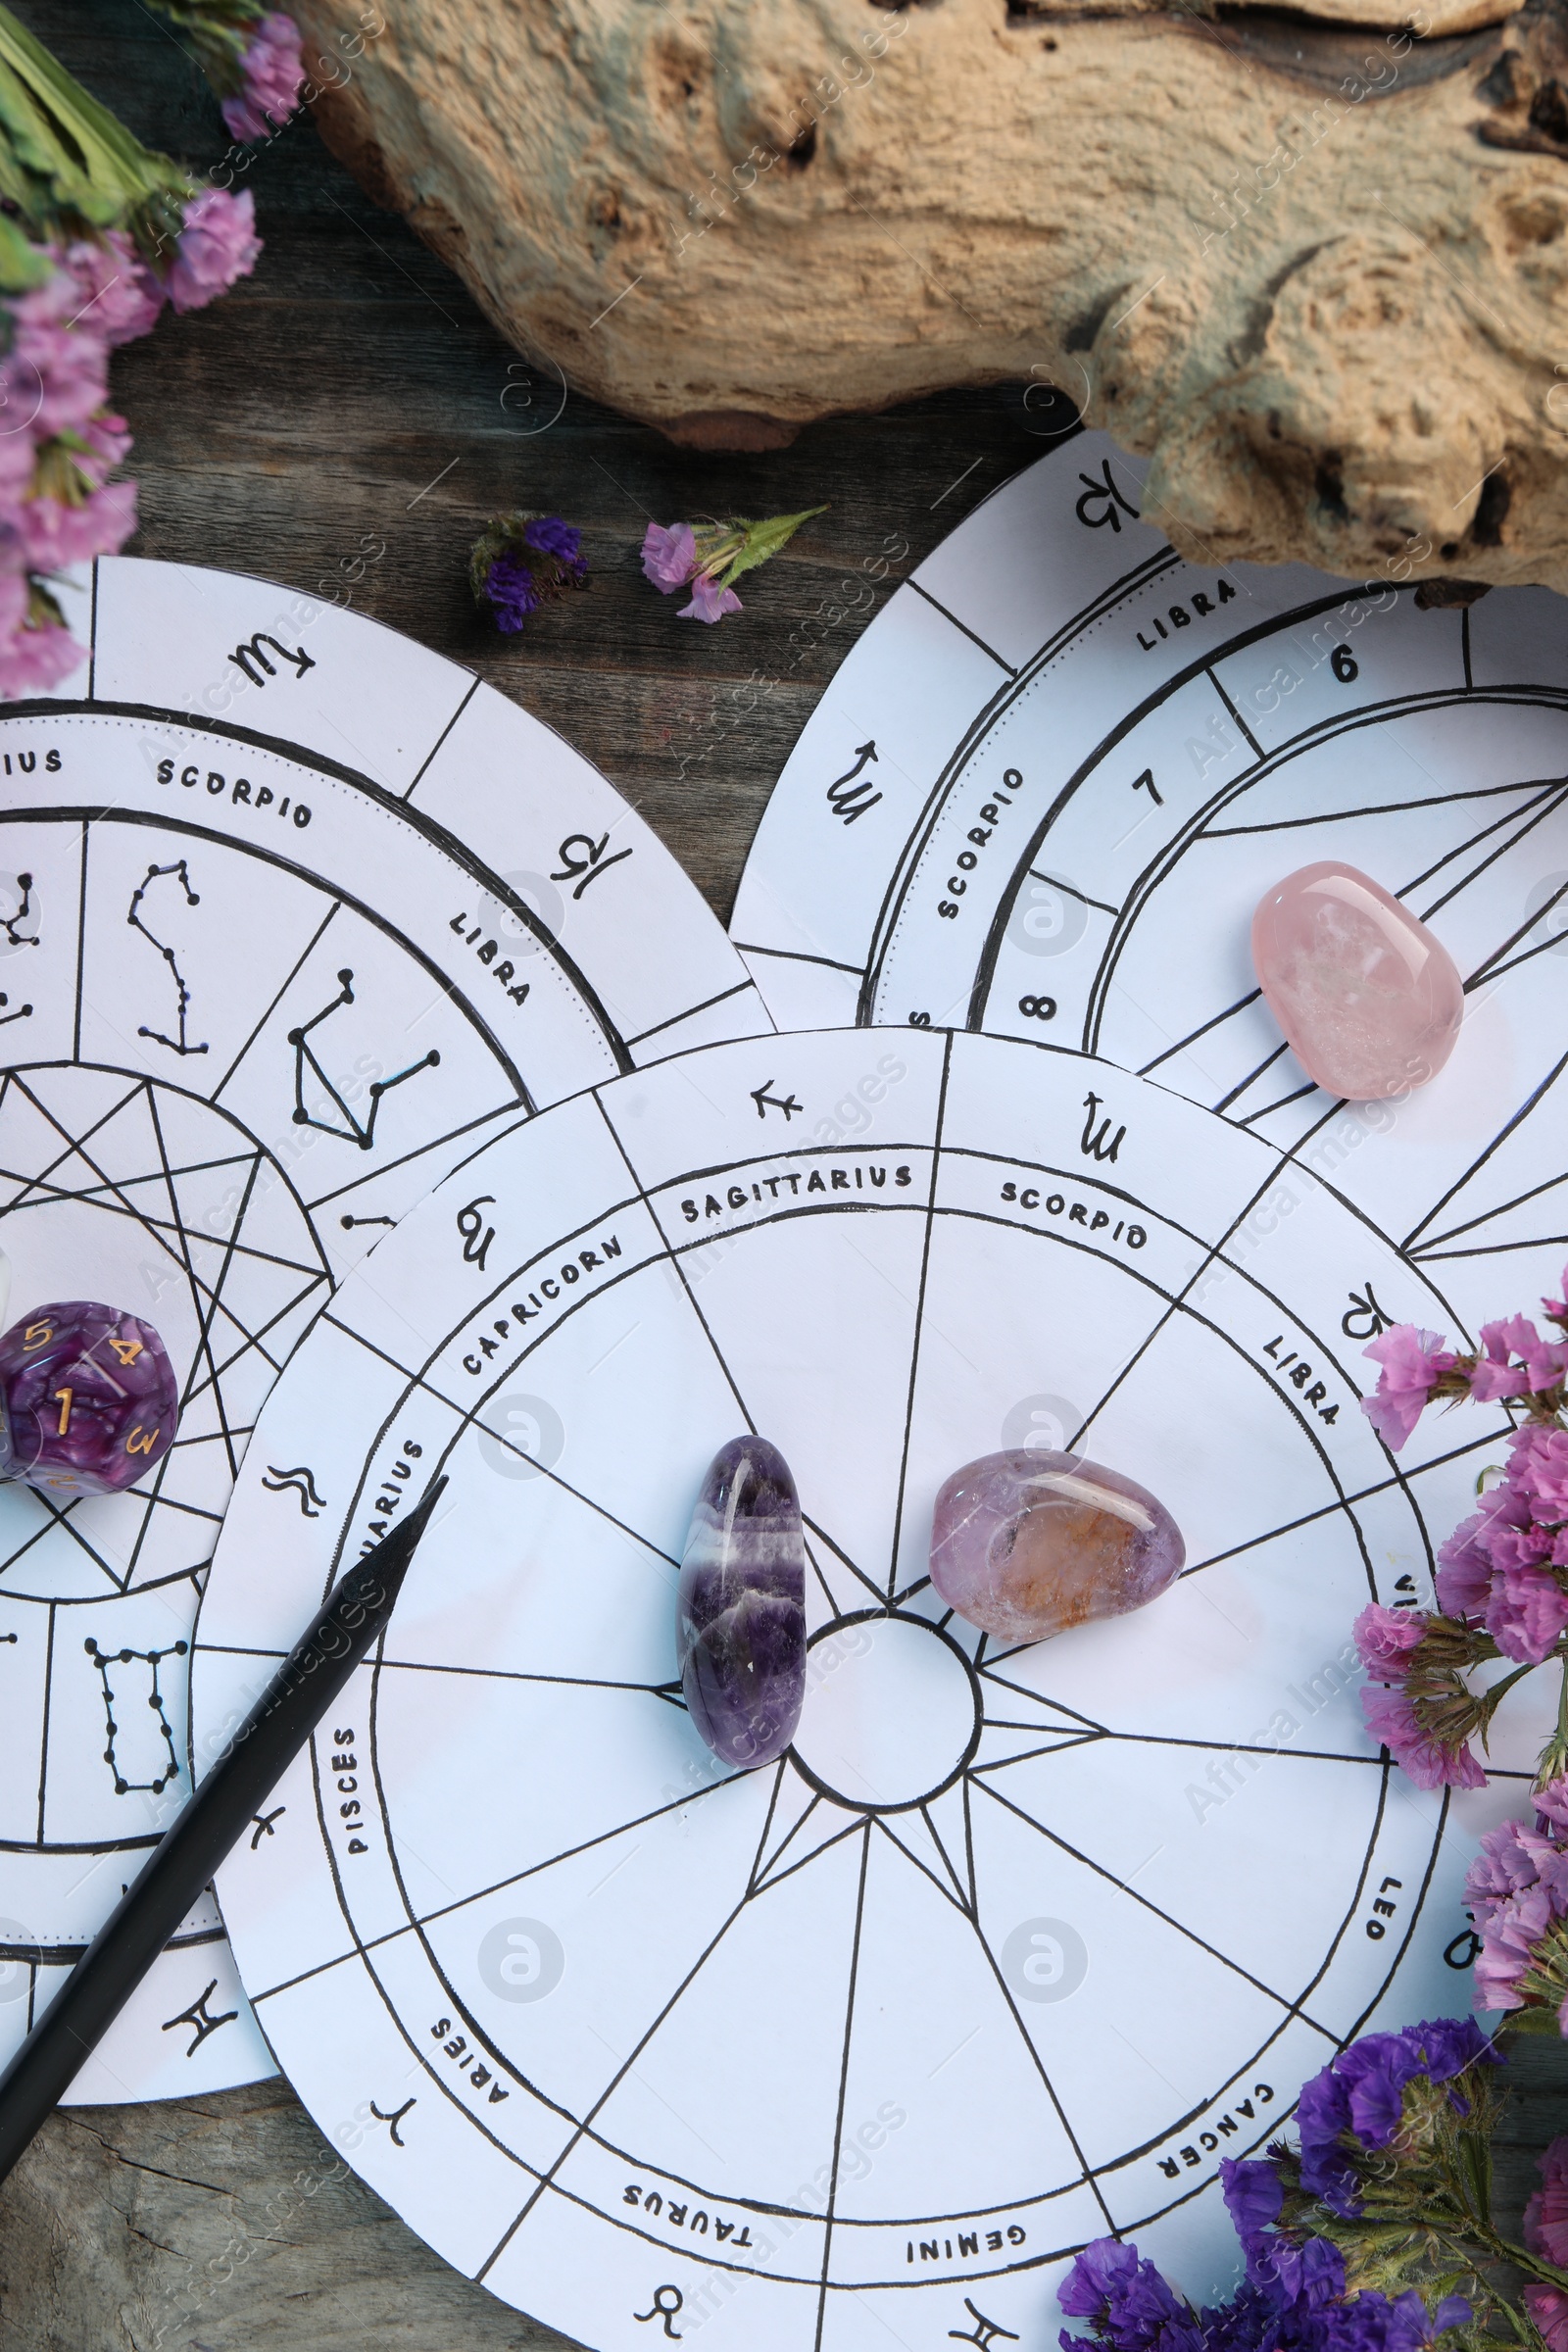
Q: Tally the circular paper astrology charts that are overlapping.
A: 3